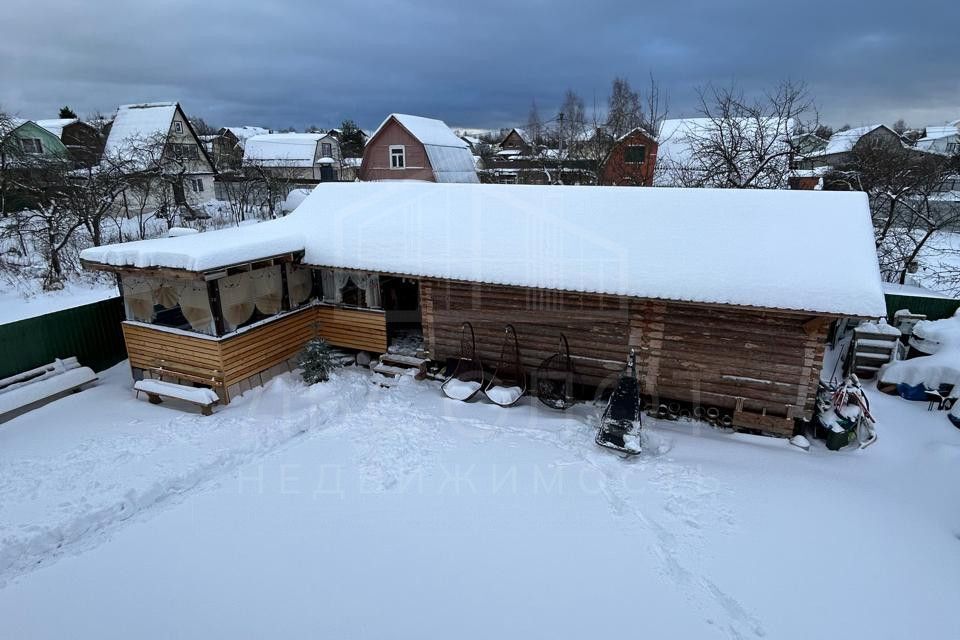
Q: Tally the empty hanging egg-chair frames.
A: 3